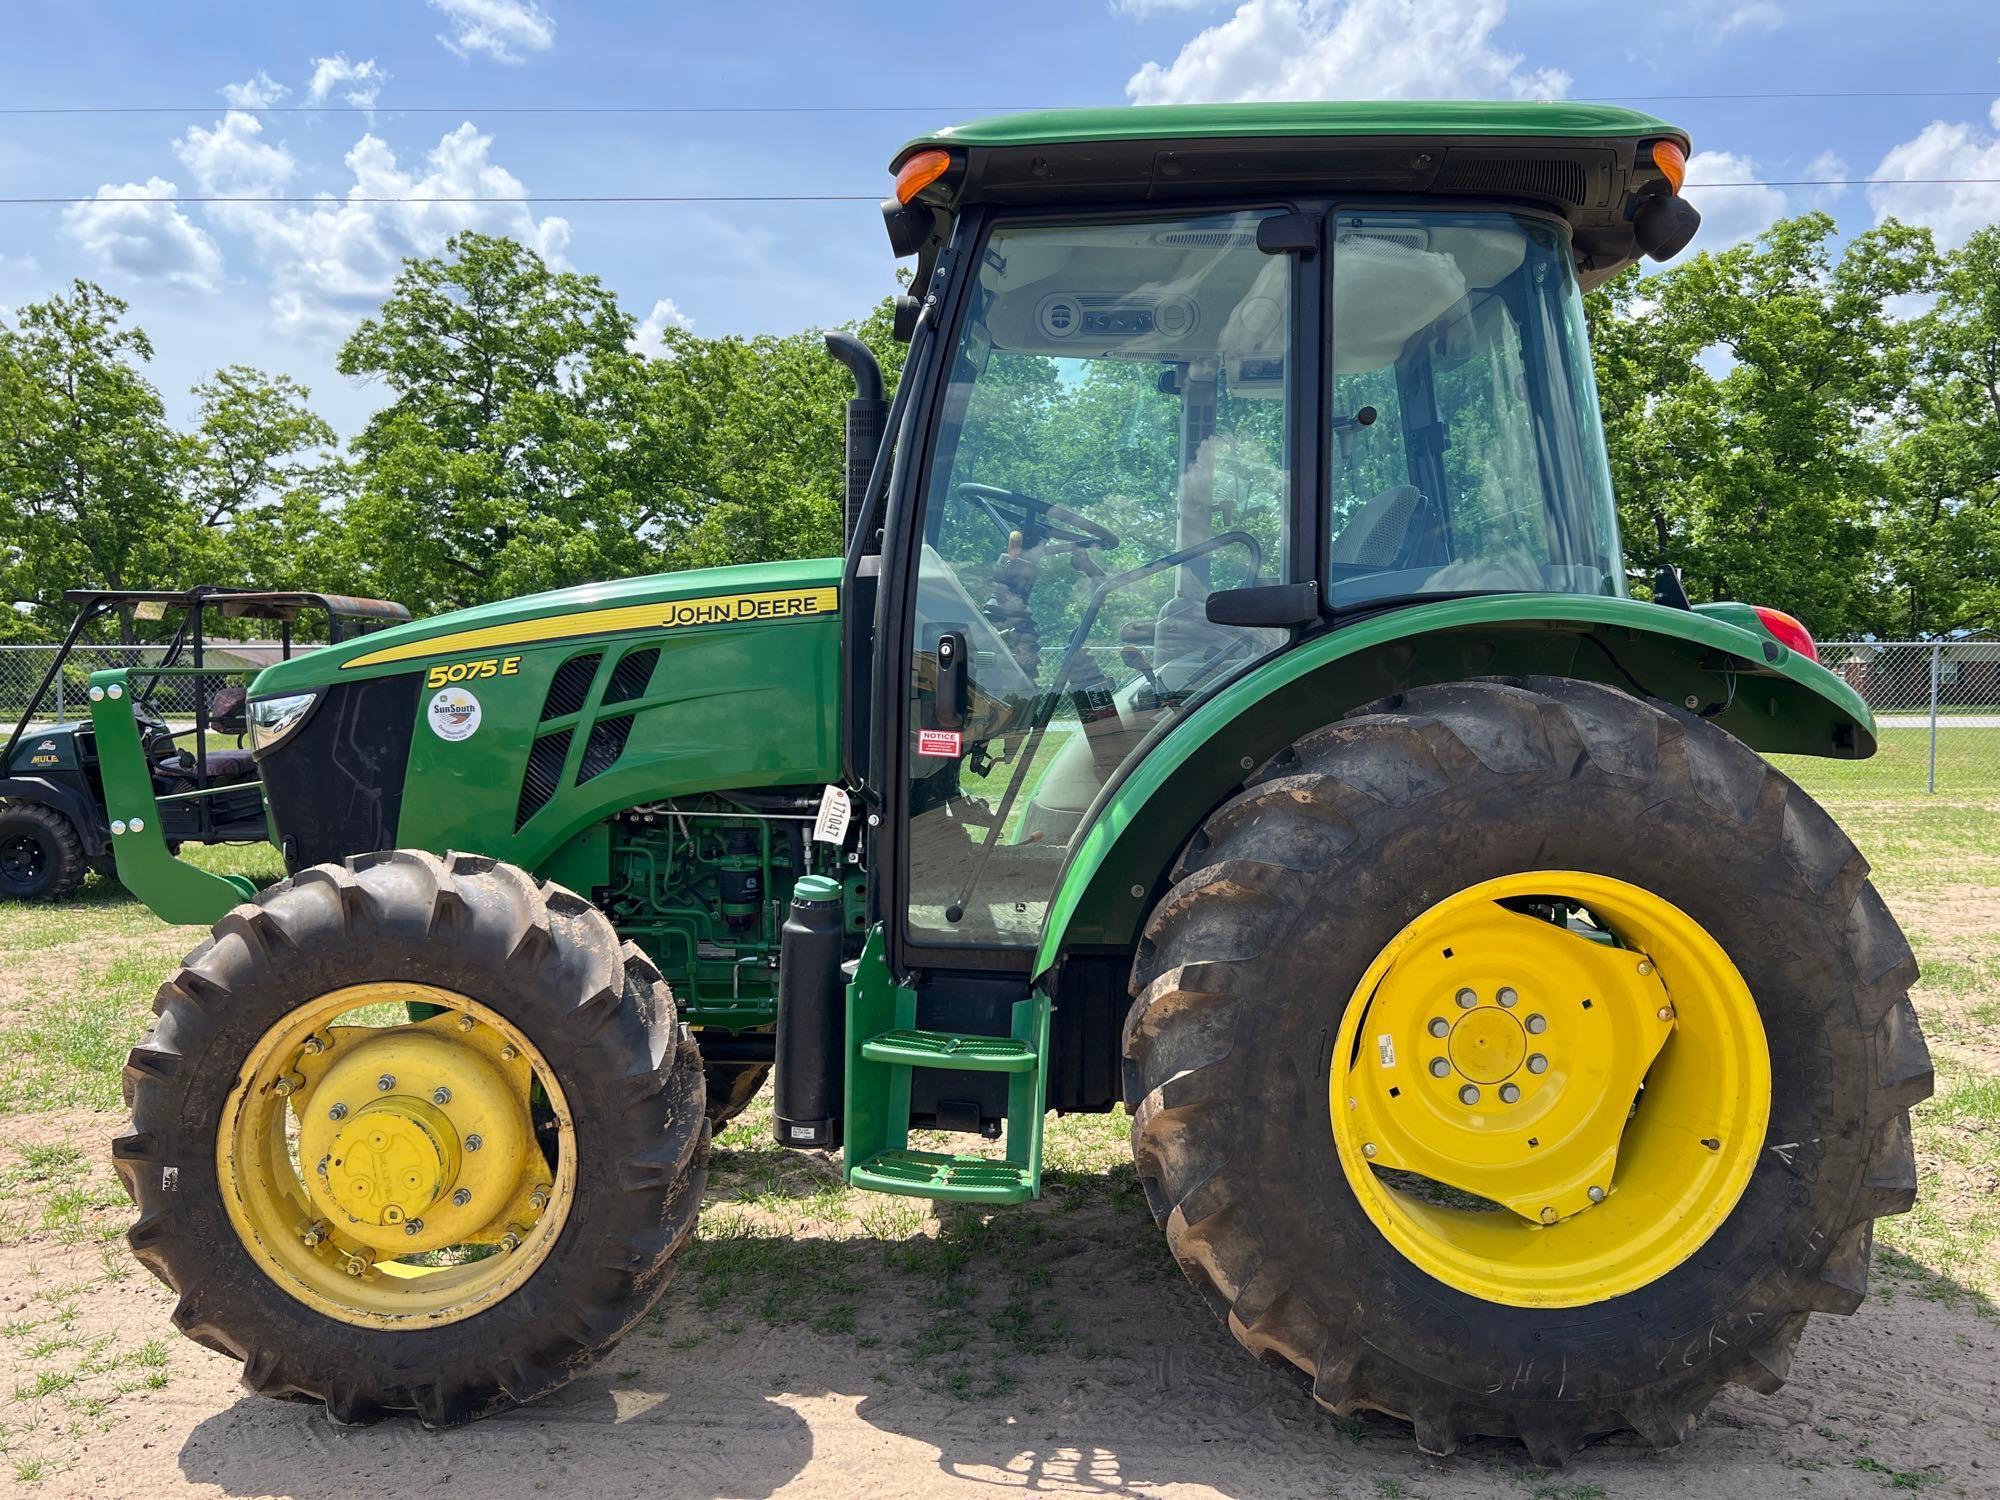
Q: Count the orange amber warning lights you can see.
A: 2